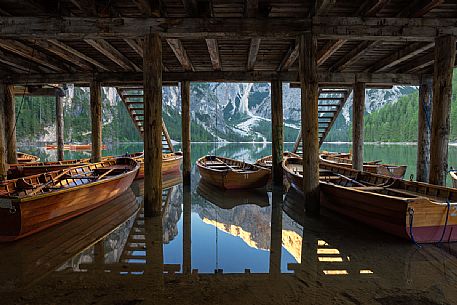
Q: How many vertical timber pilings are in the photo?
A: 11